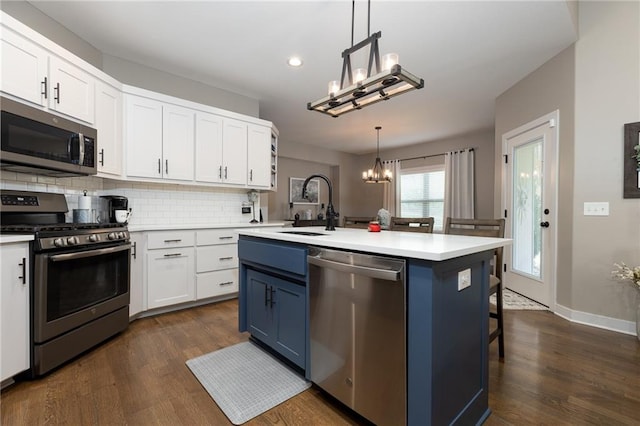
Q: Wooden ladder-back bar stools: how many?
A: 3